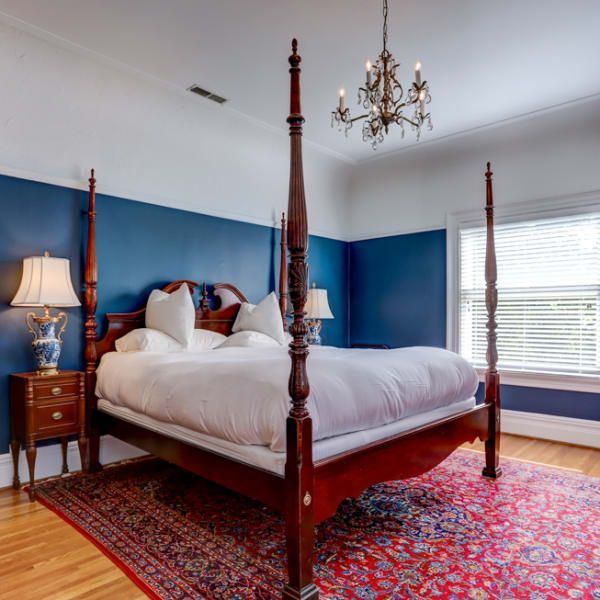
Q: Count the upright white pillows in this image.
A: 2